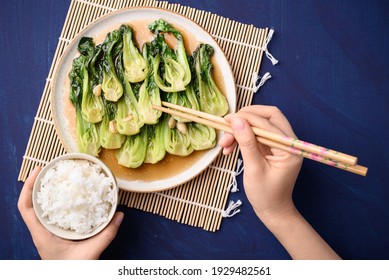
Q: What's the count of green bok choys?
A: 14